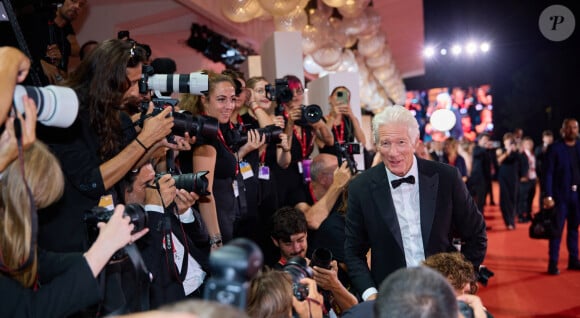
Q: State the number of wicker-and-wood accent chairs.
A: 0